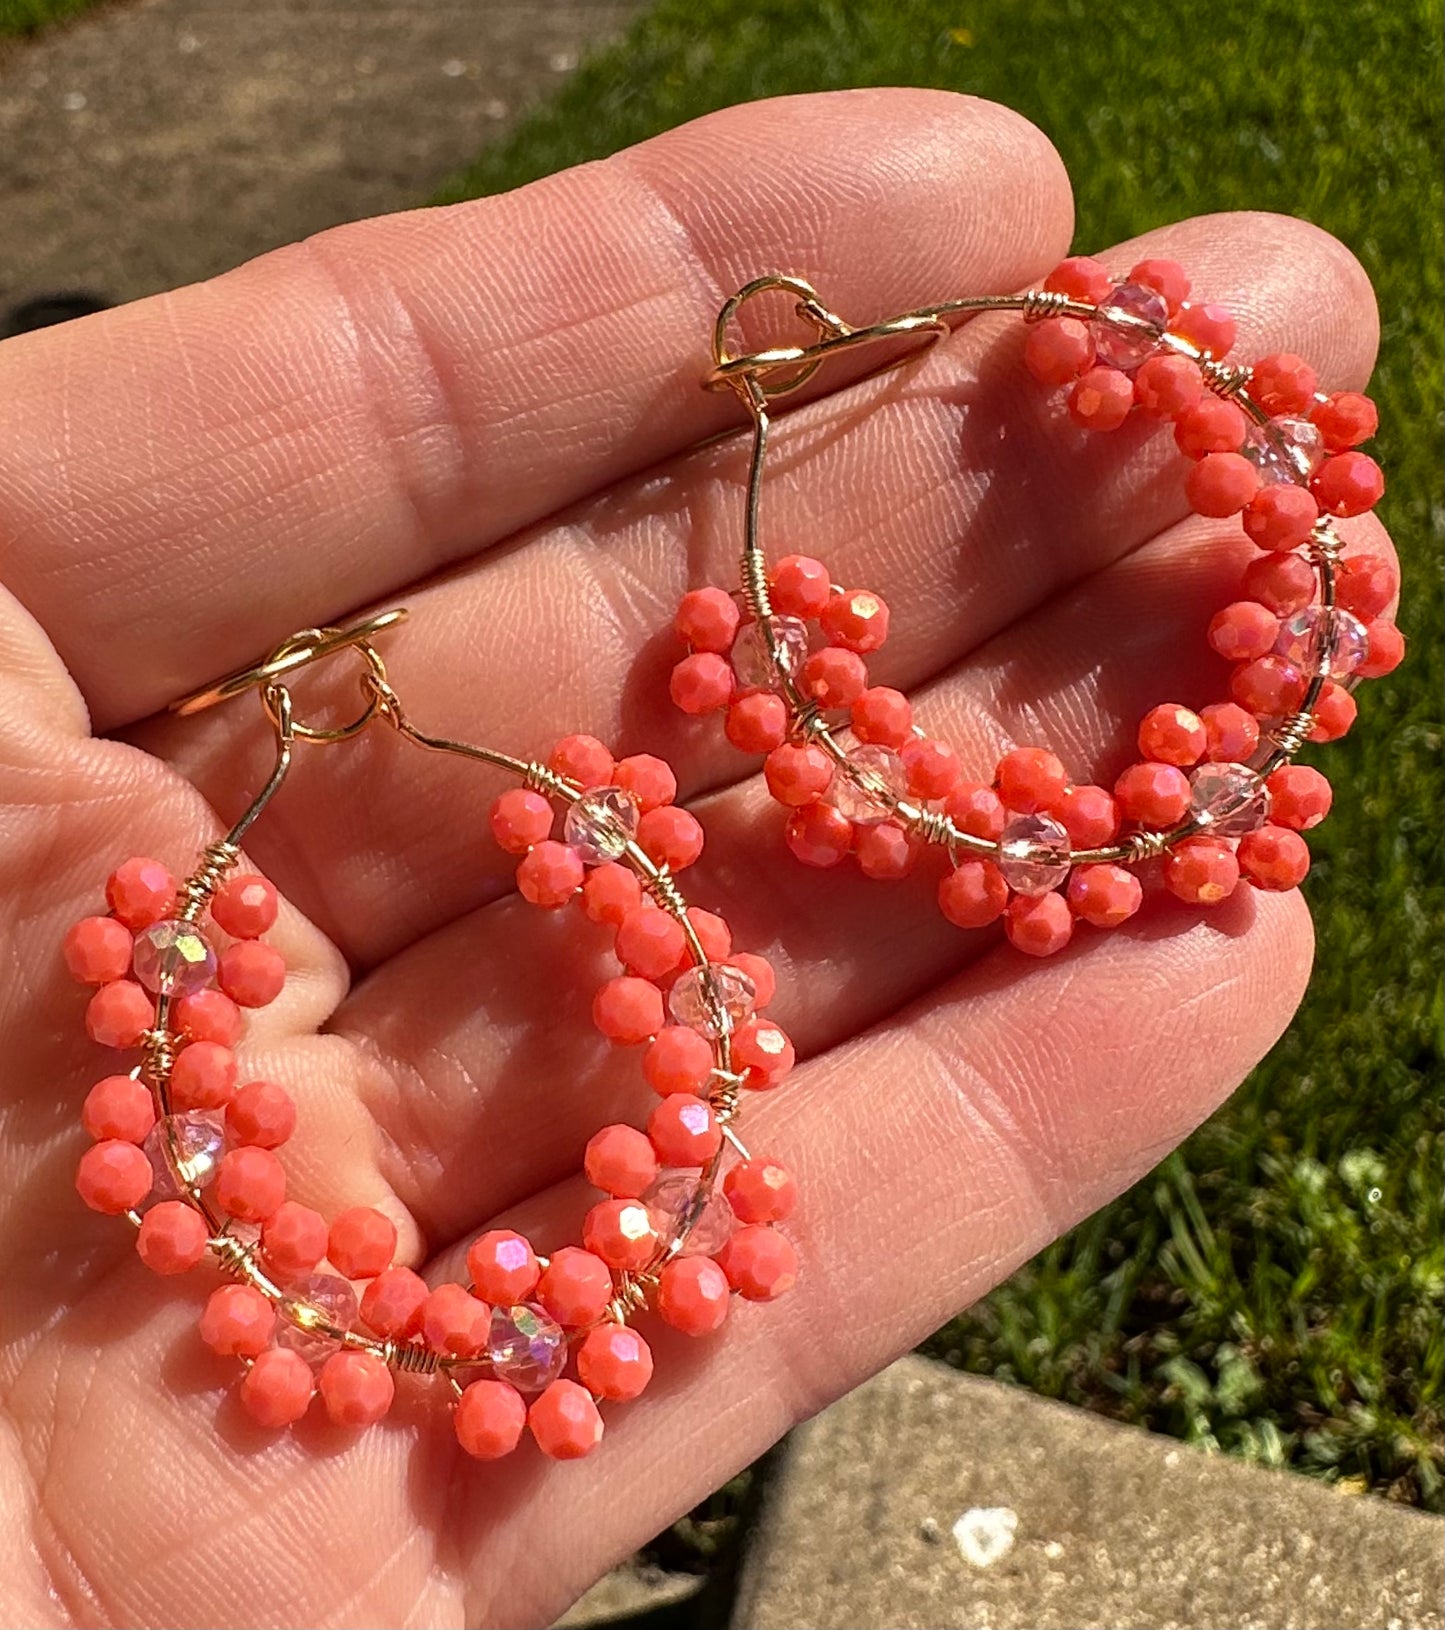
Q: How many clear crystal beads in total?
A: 14